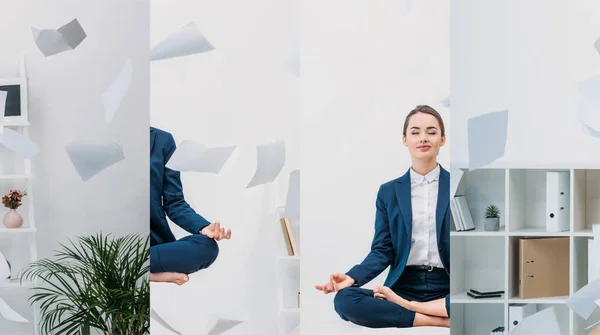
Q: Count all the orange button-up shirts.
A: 0